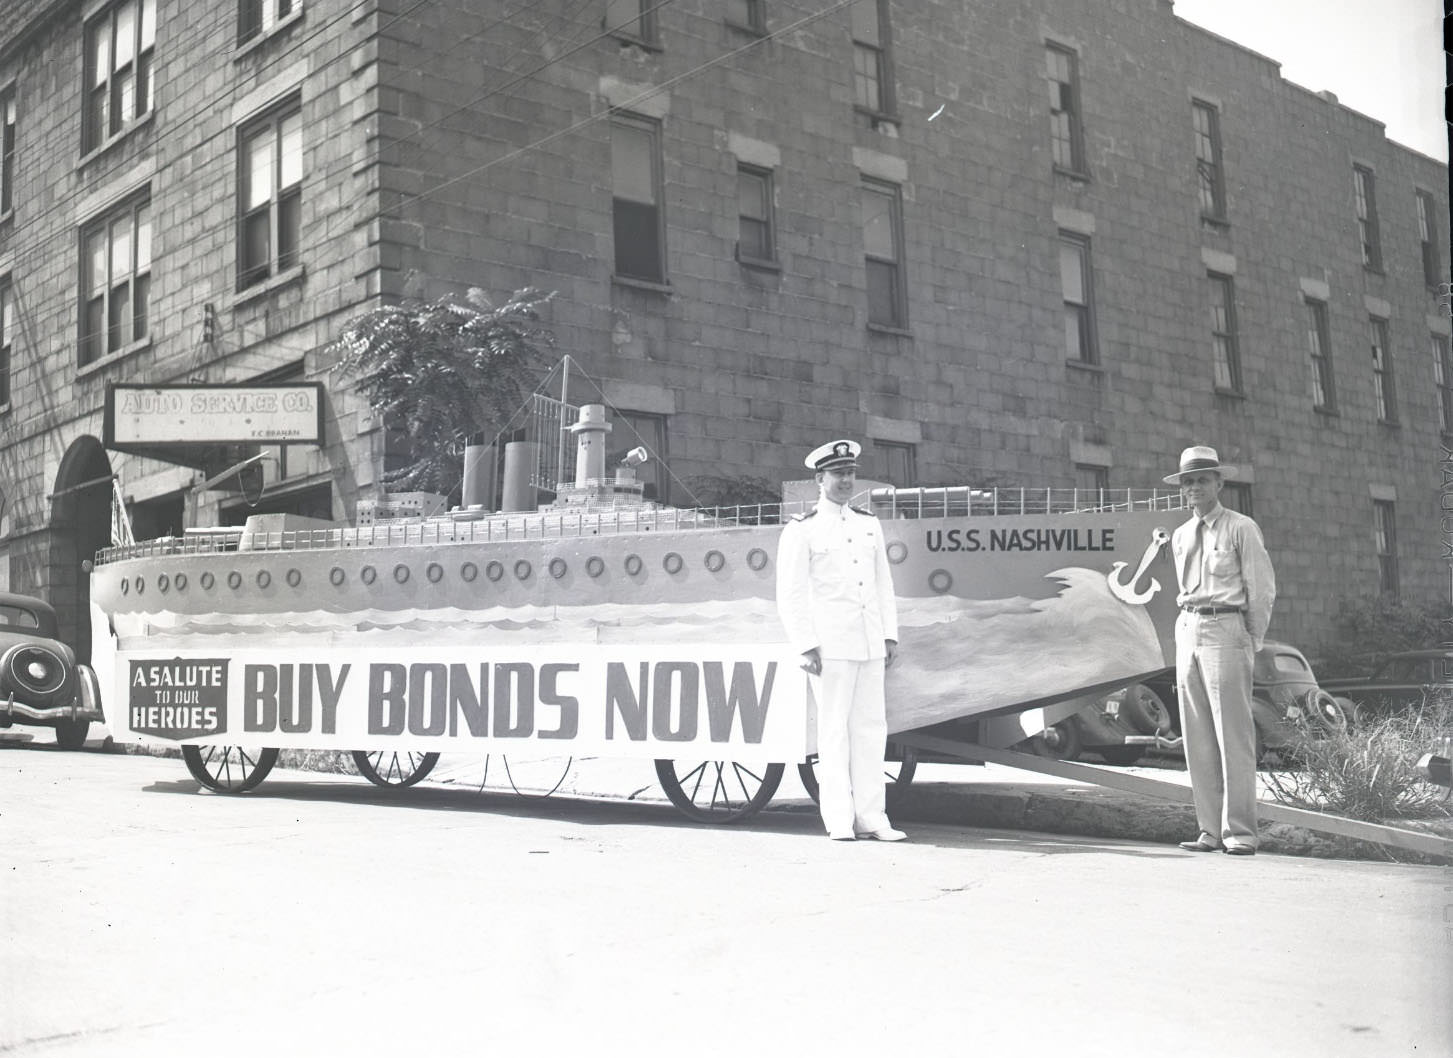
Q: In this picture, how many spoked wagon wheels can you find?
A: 4